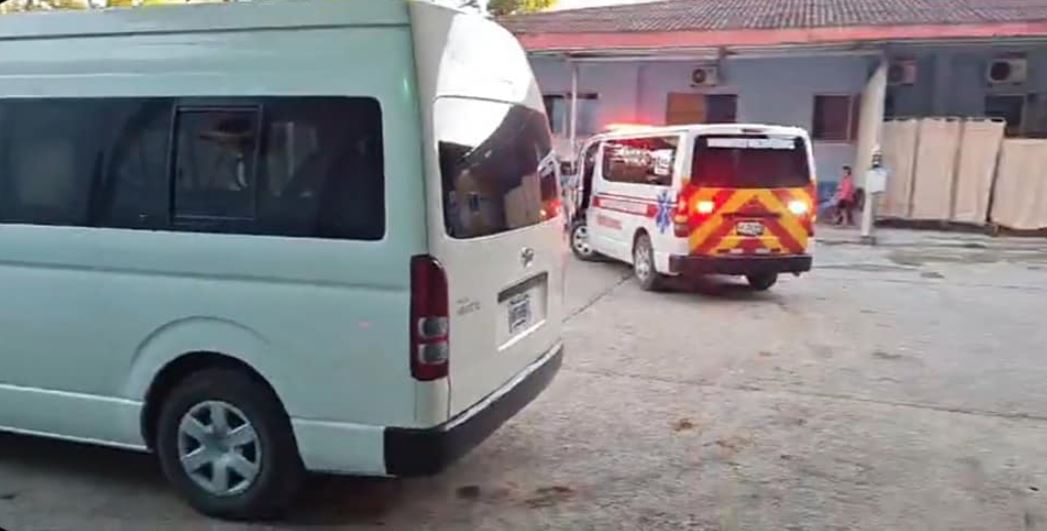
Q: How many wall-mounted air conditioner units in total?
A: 3